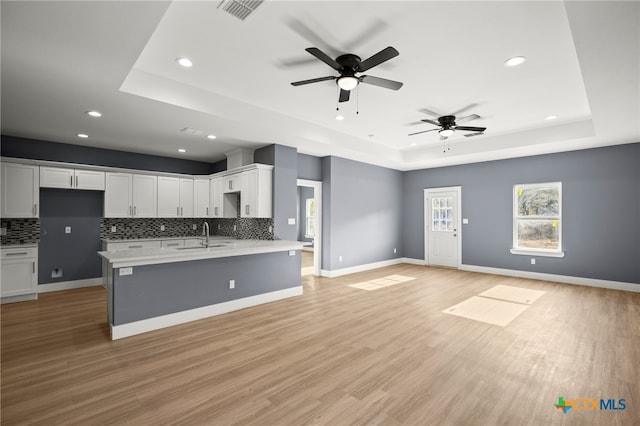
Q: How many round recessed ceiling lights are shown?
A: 9